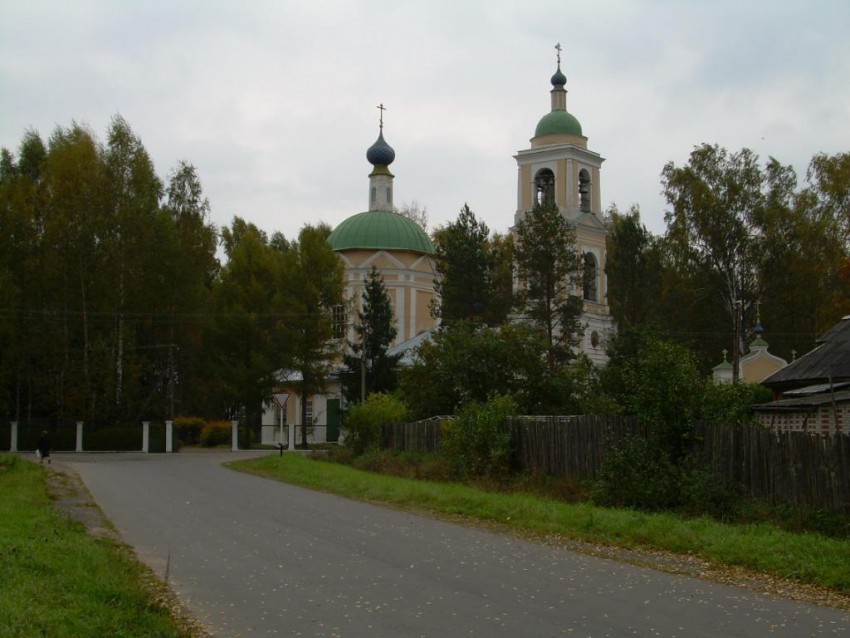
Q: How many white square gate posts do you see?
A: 6